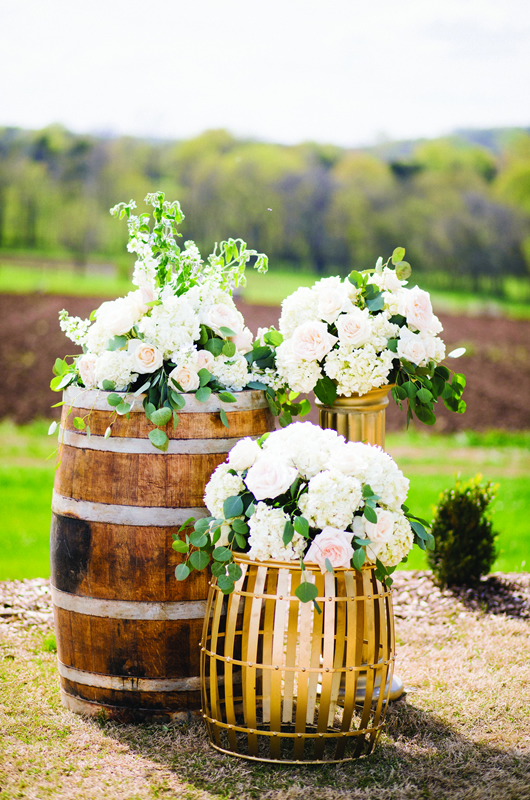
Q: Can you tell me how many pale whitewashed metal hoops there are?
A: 6